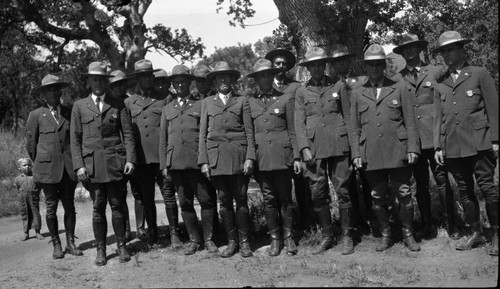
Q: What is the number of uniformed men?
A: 15